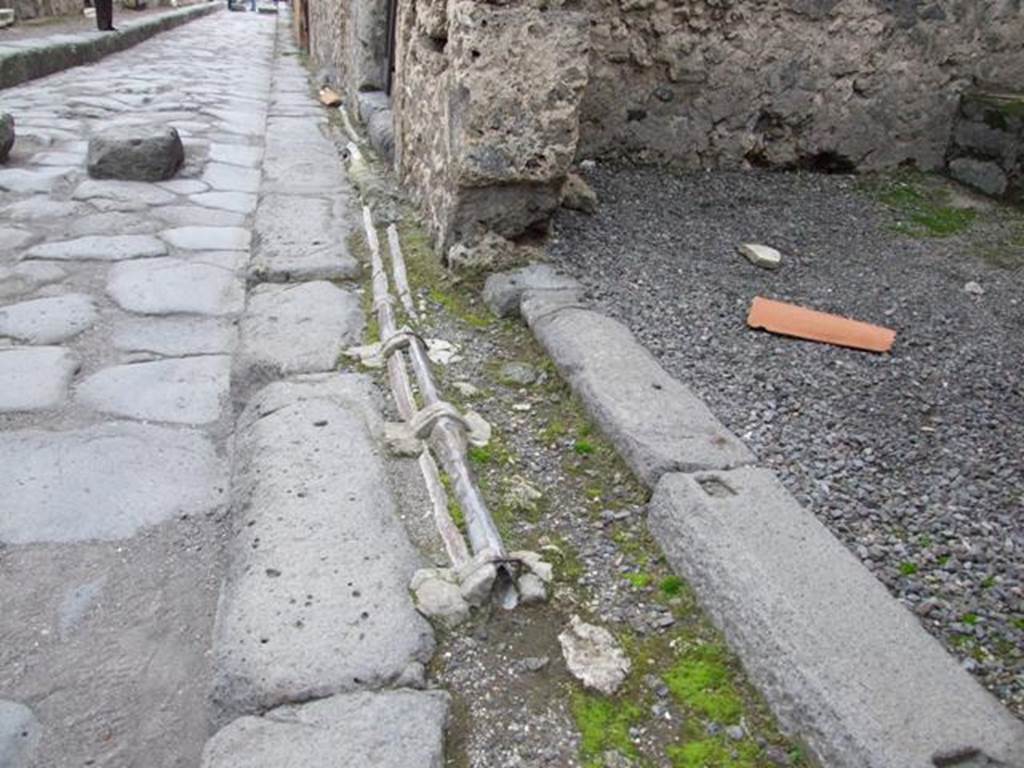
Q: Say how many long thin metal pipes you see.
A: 2